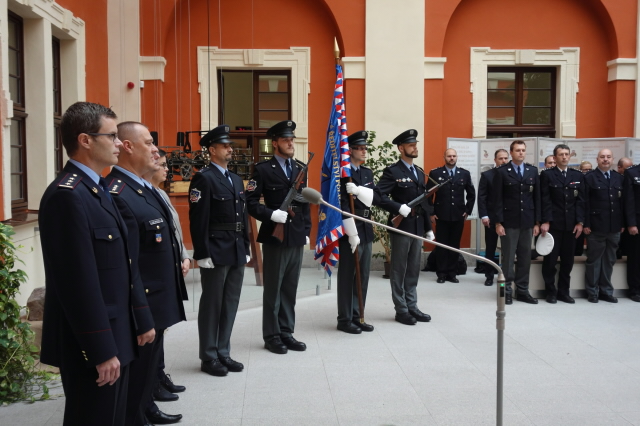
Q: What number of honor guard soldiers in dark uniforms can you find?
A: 4